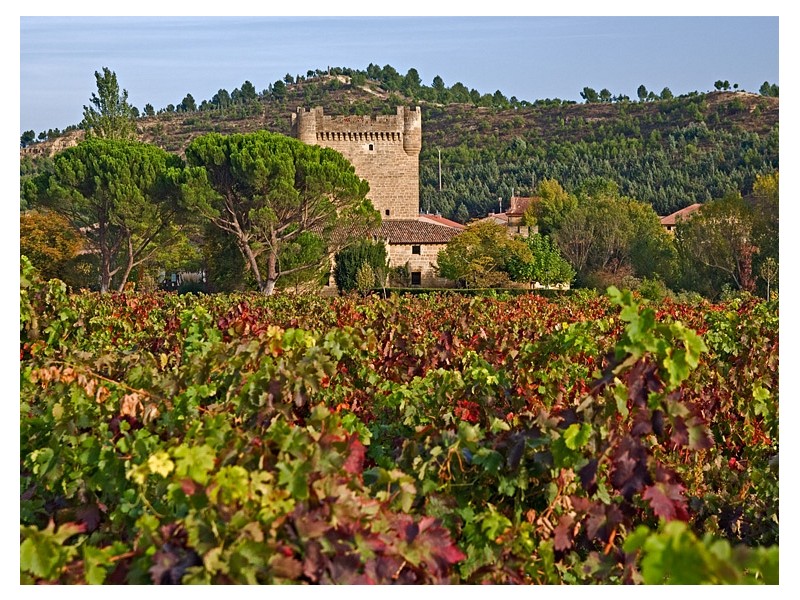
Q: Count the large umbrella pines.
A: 2